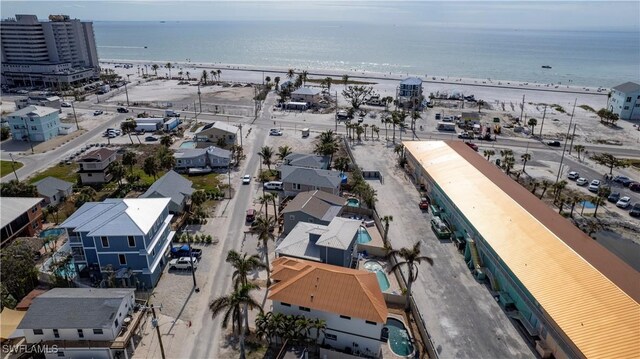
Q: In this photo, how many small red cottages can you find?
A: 0